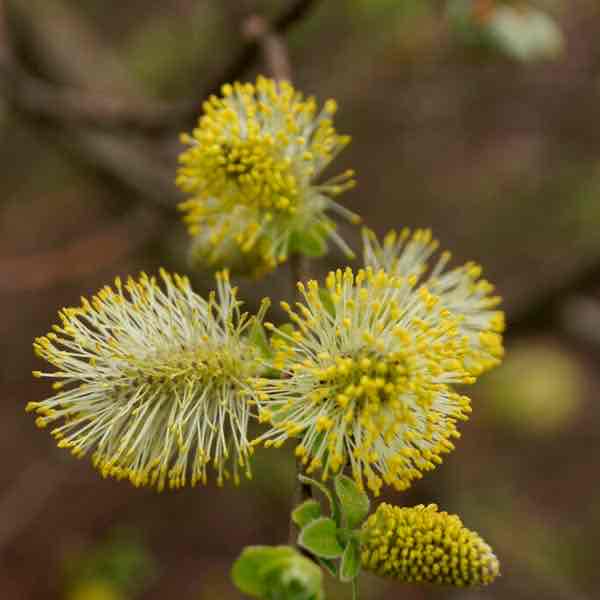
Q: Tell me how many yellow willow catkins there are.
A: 5